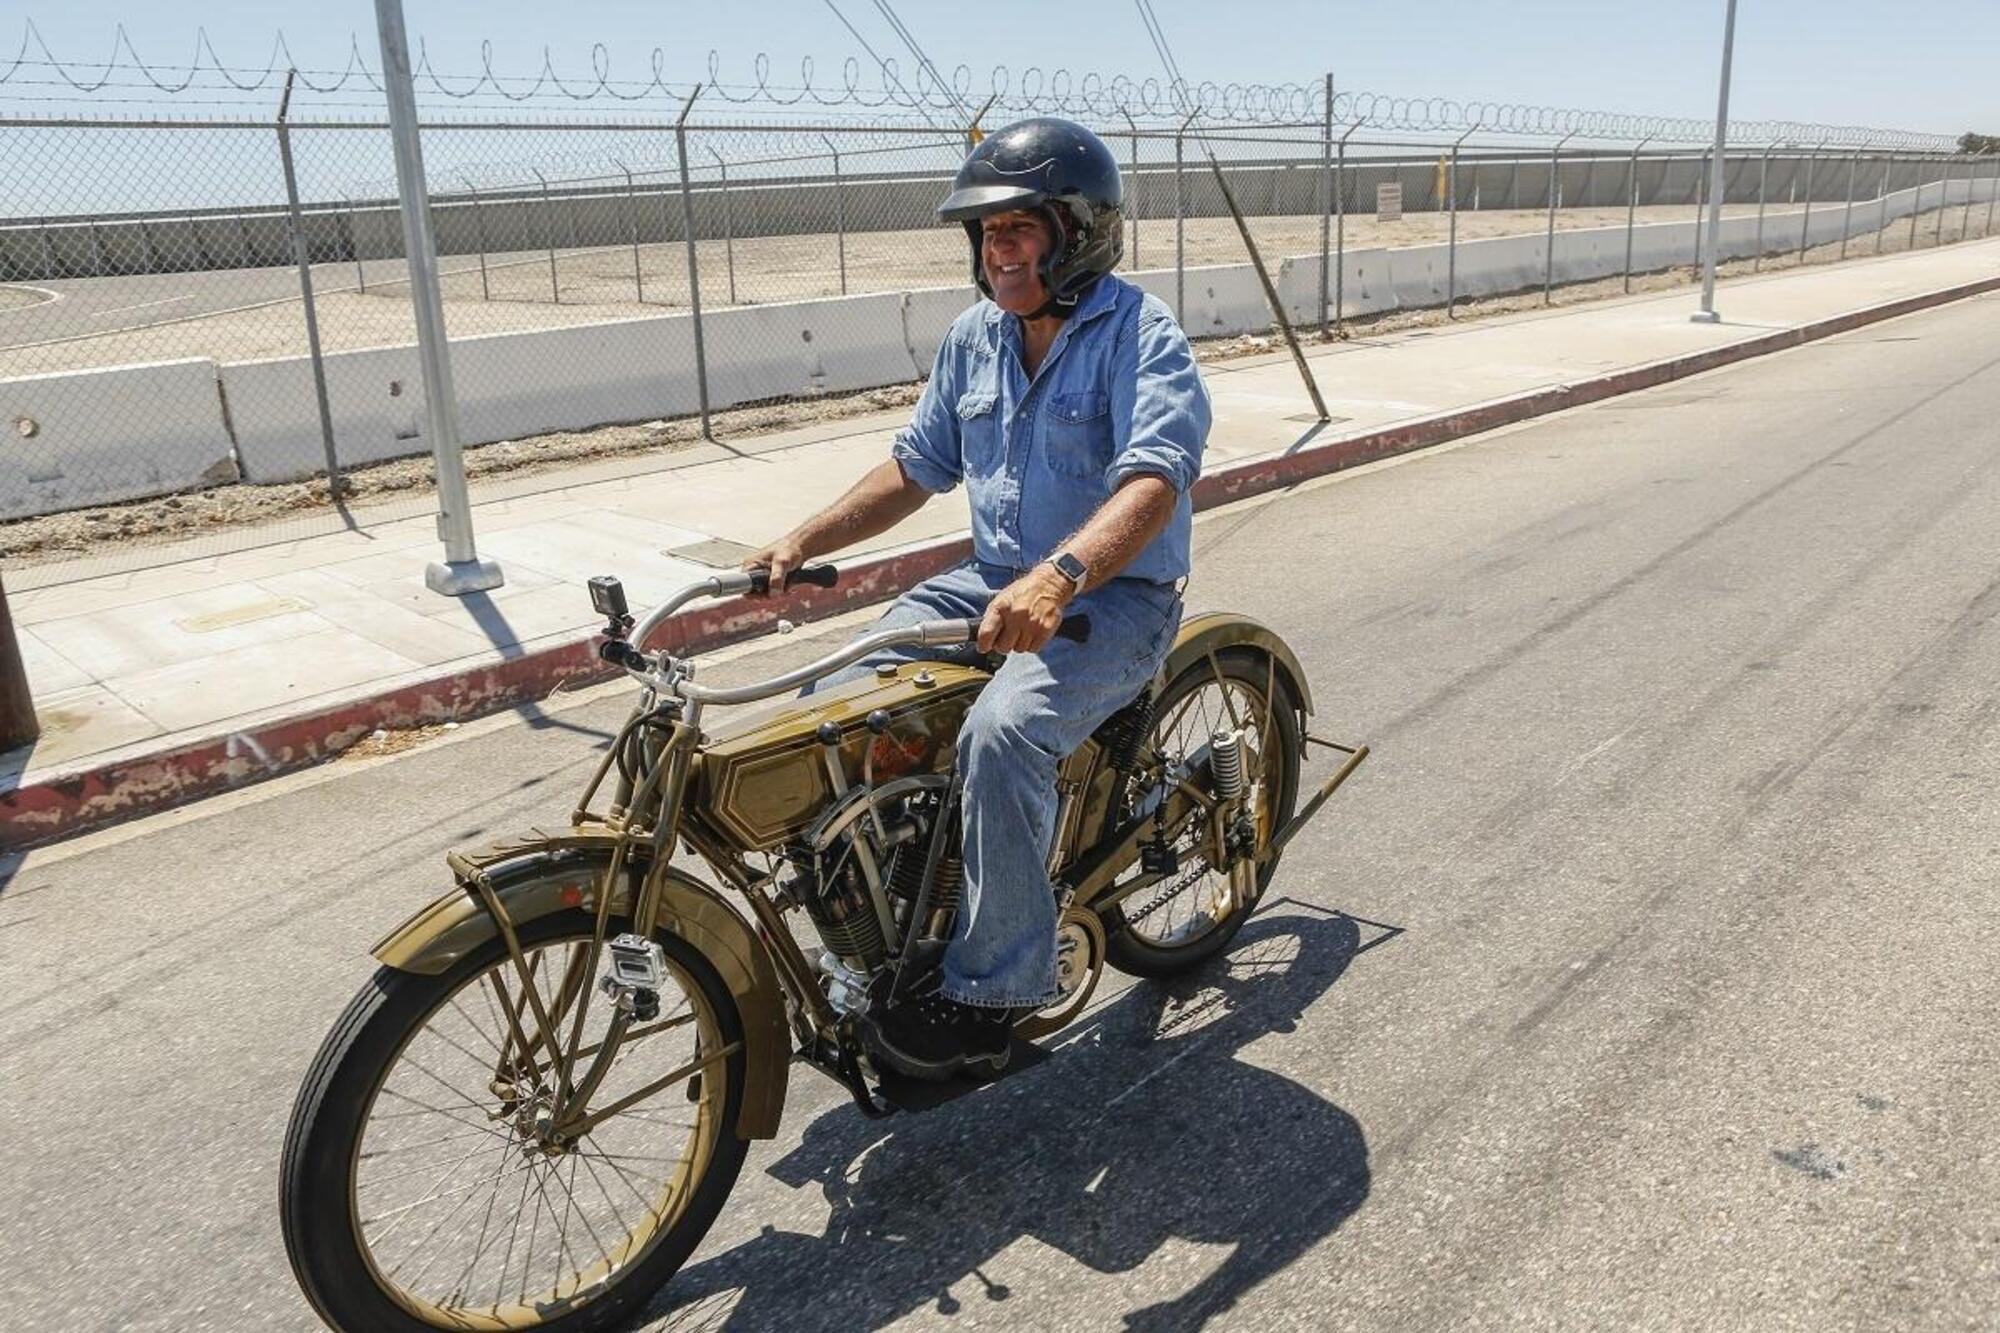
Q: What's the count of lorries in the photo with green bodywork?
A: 0